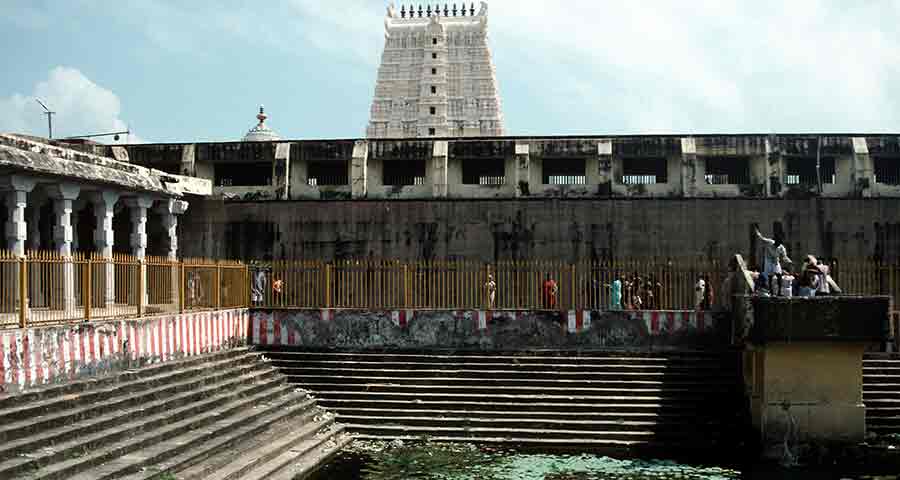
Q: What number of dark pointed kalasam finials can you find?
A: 9